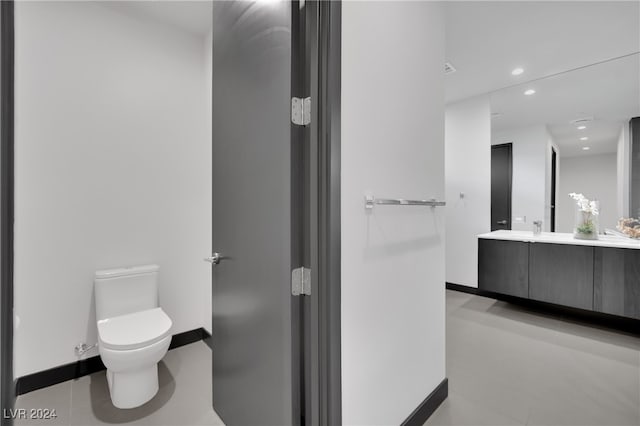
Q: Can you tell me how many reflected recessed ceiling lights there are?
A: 4